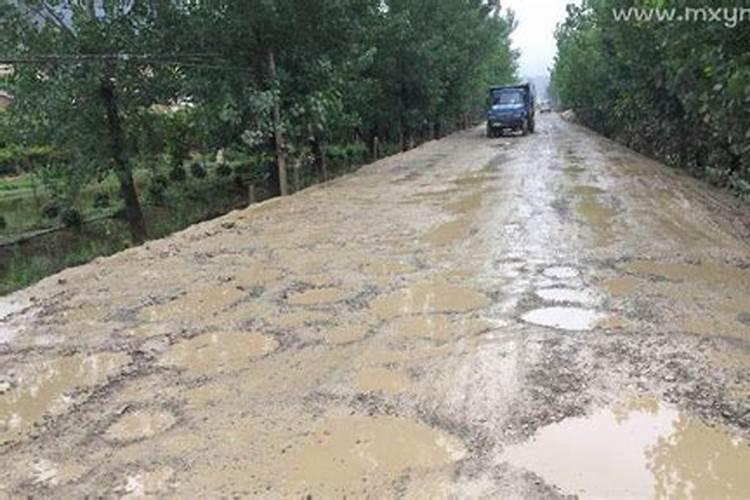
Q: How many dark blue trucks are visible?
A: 1